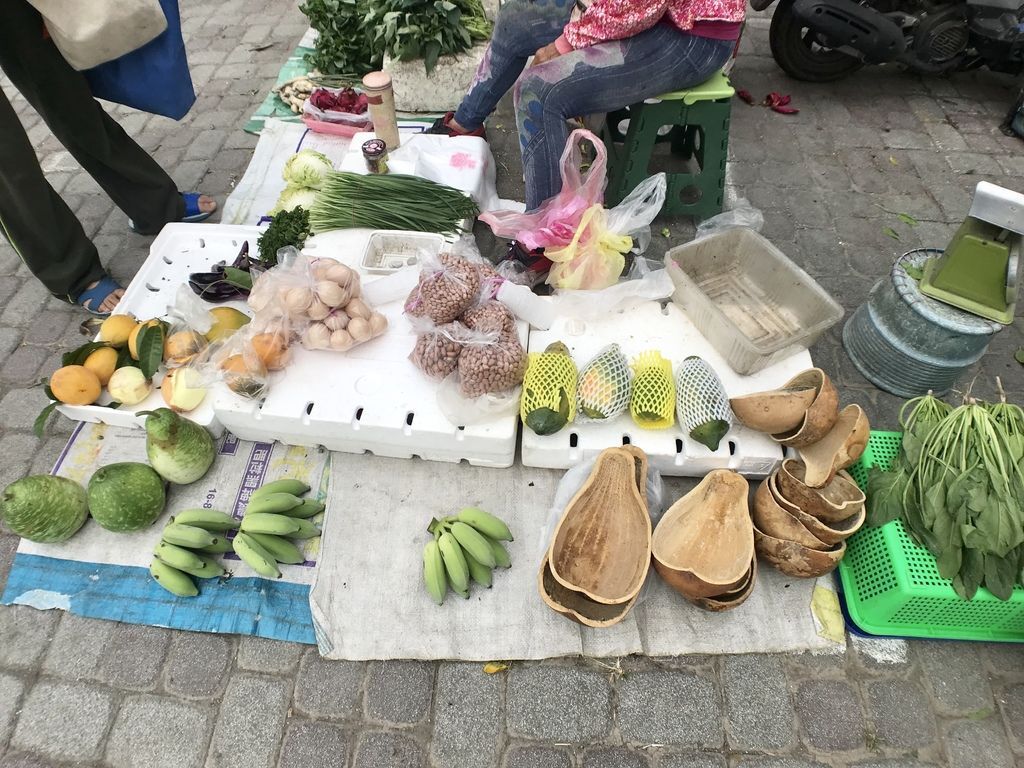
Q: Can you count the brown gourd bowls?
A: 12